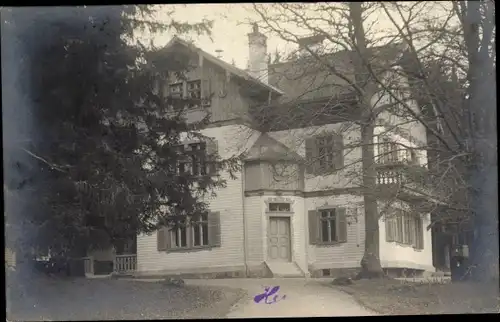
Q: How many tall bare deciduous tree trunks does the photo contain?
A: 2